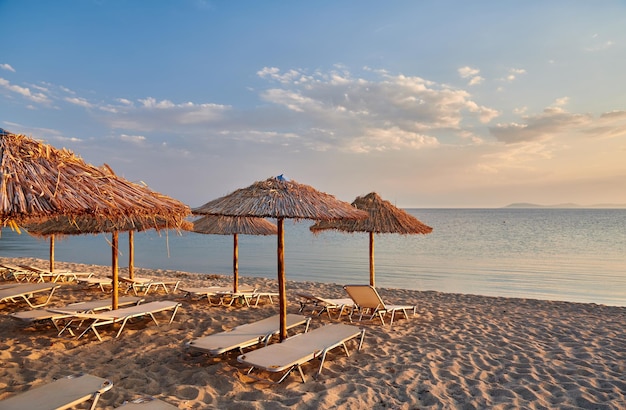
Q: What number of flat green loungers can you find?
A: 0